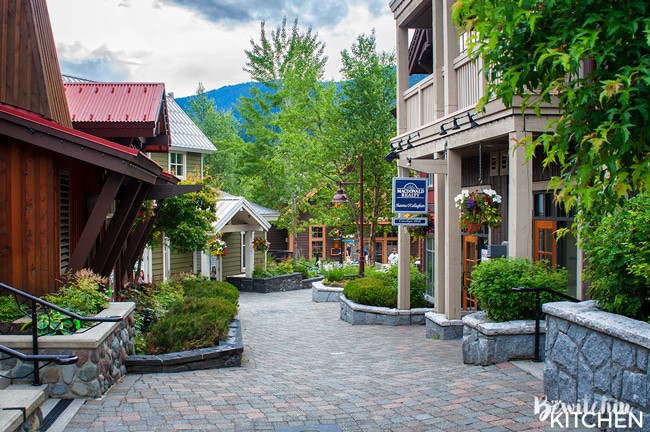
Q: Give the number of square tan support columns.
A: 4